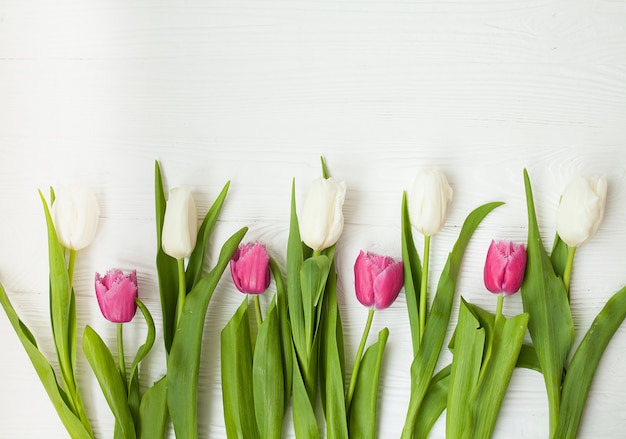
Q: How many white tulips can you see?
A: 5